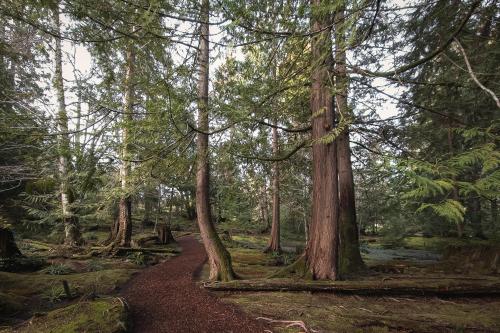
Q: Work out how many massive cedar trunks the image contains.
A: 2